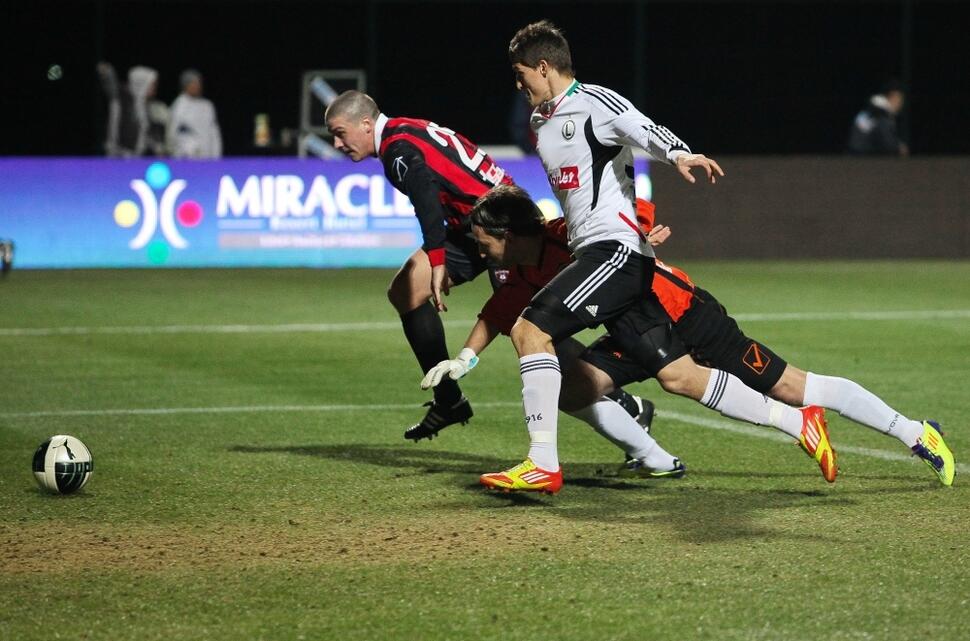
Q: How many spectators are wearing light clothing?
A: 2